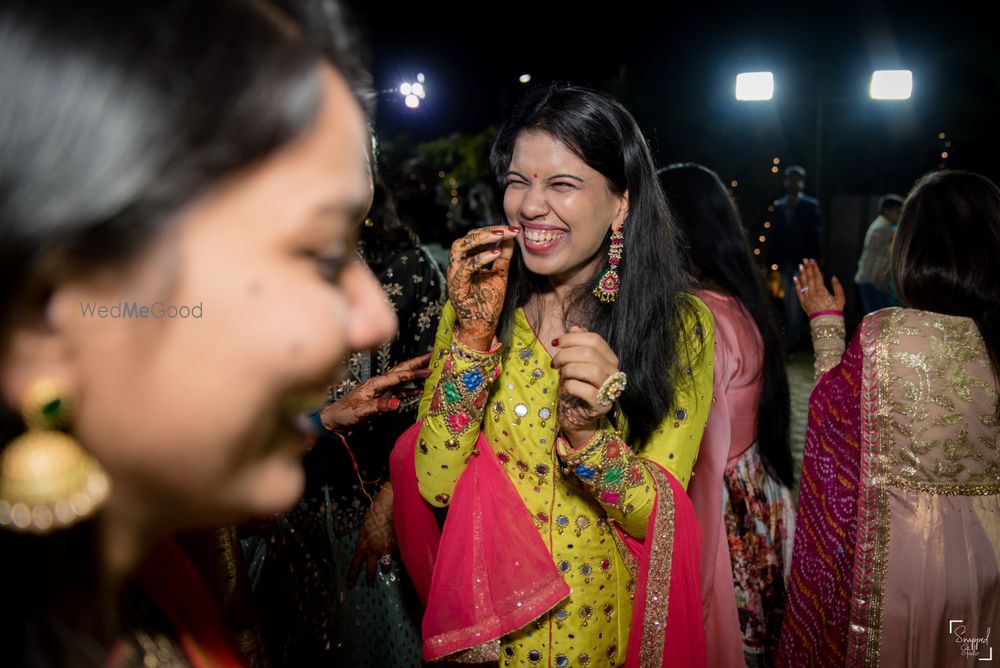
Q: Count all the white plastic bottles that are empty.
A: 0